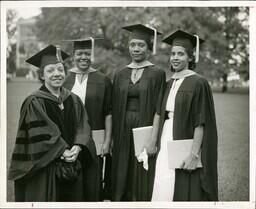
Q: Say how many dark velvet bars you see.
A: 3